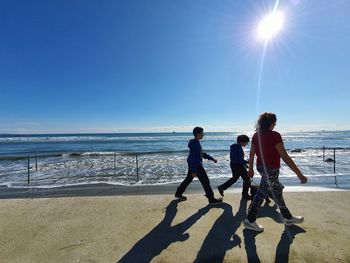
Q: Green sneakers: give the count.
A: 0